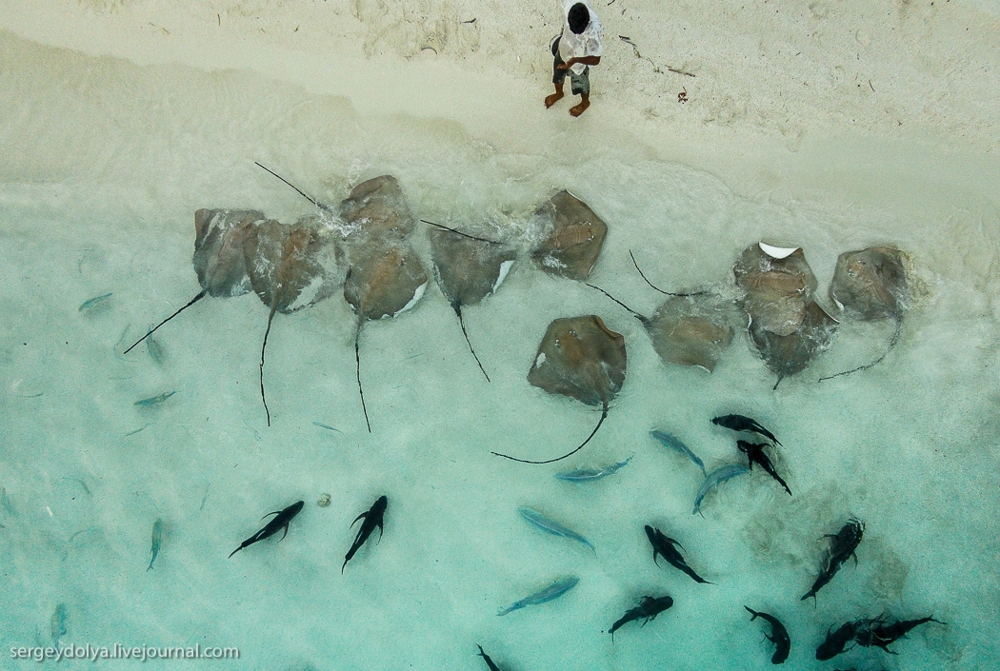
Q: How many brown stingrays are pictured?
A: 11